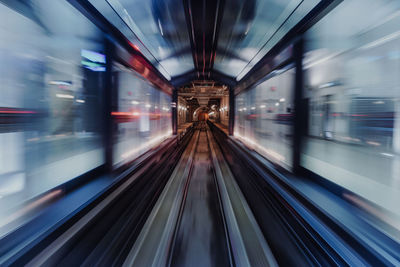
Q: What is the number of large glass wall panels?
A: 4